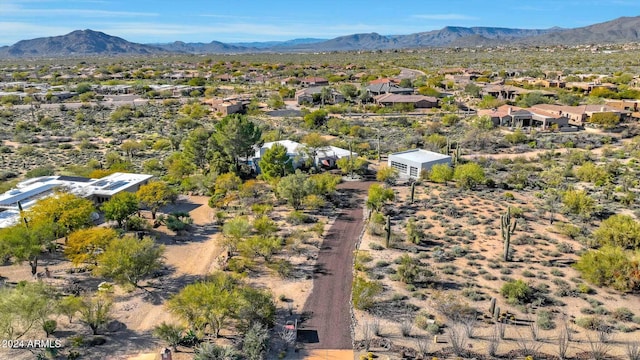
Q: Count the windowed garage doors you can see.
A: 2